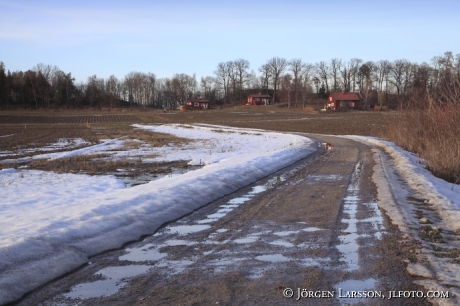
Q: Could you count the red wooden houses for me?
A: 3